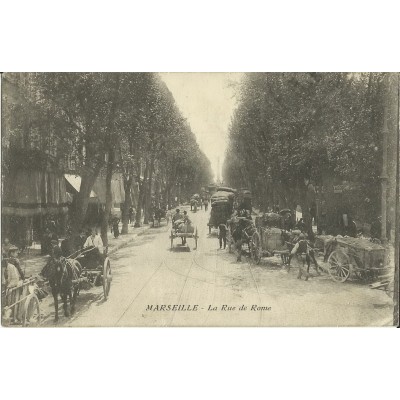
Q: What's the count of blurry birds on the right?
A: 0